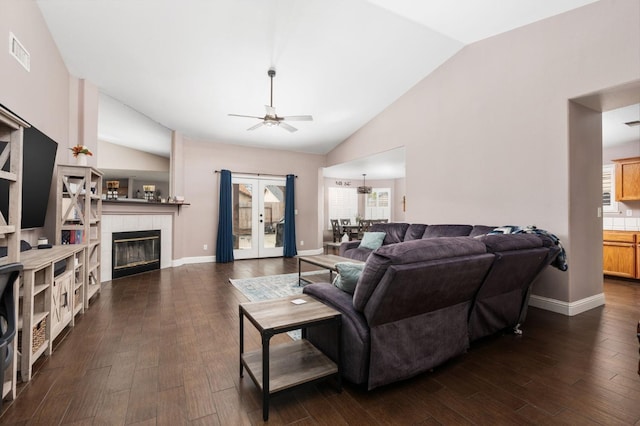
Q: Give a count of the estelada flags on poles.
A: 0